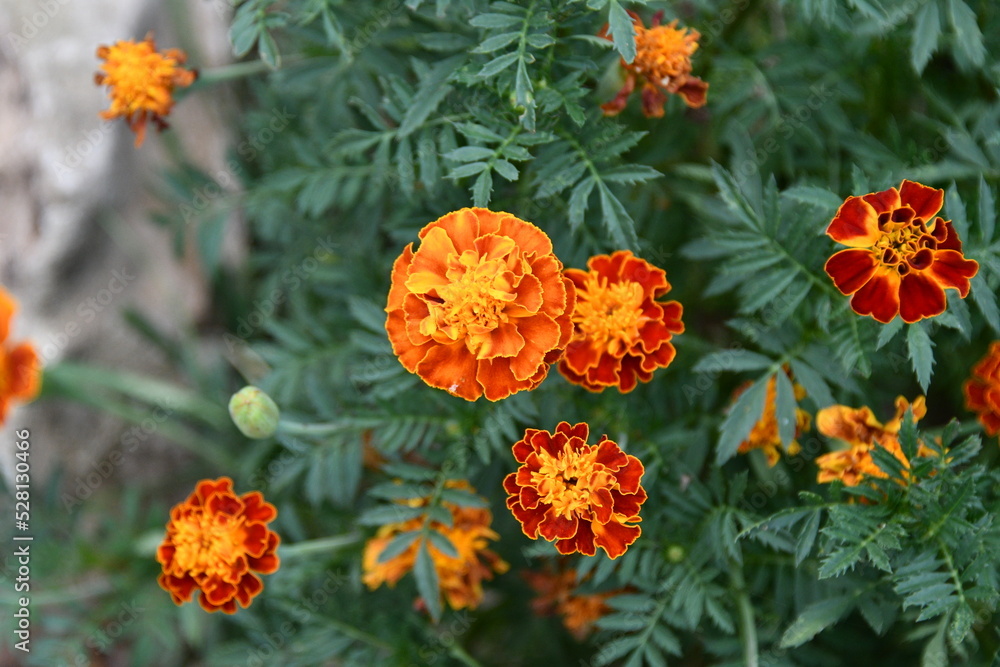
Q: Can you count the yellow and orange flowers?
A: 13